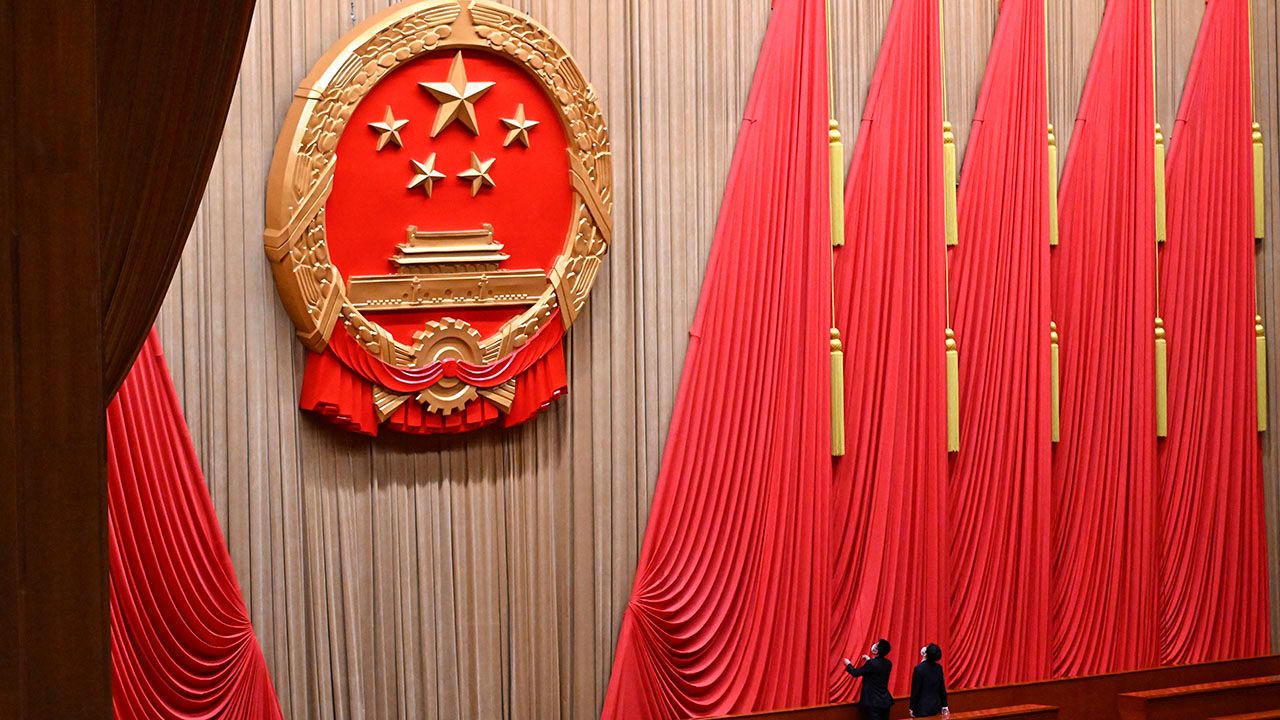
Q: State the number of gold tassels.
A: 10